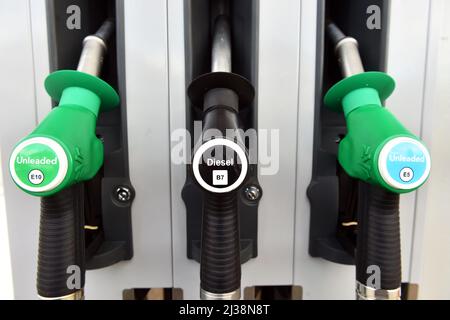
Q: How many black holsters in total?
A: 3